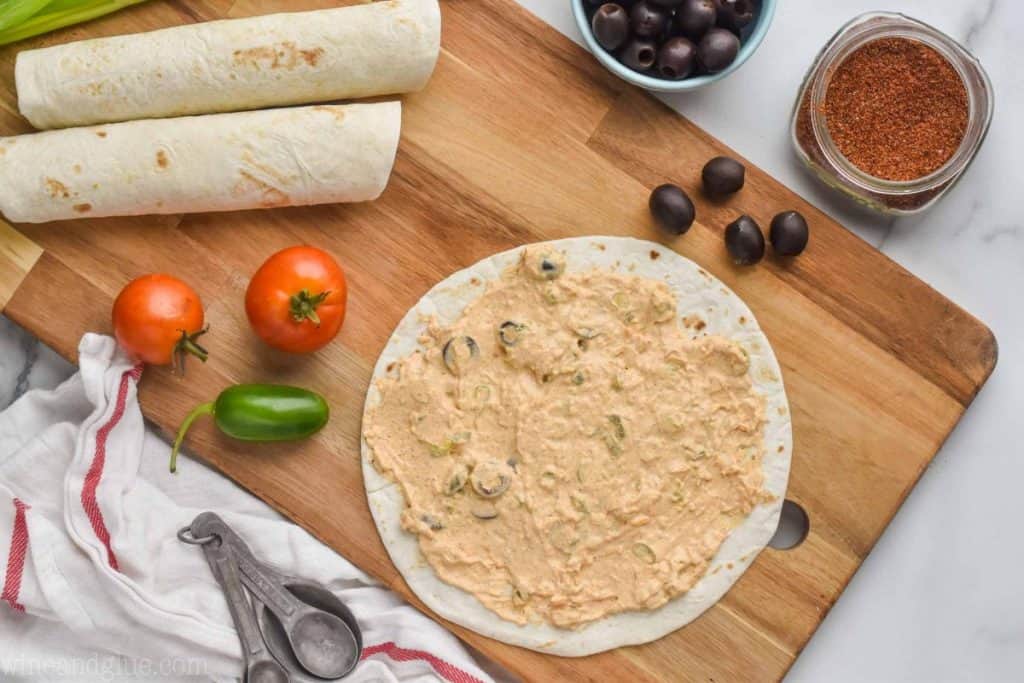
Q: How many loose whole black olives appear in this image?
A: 4